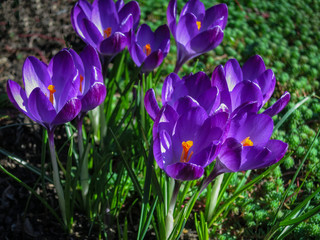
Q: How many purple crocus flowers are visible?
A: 9